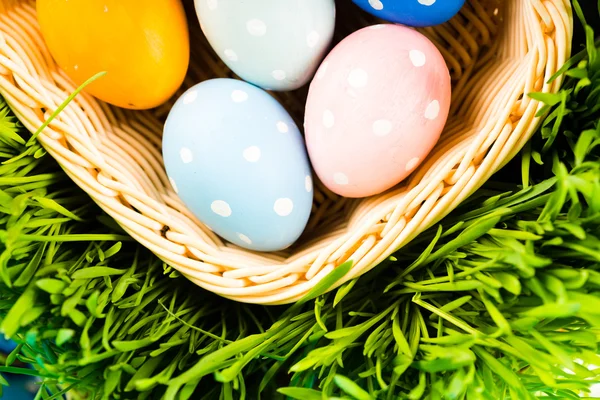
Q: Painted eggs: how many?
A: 5